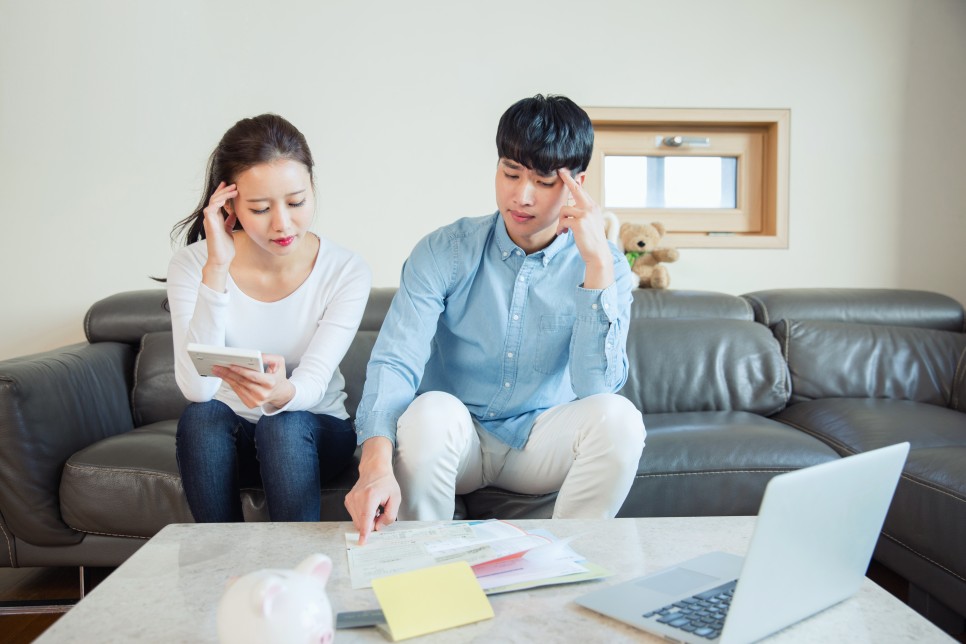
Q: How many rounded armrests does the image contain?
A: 1